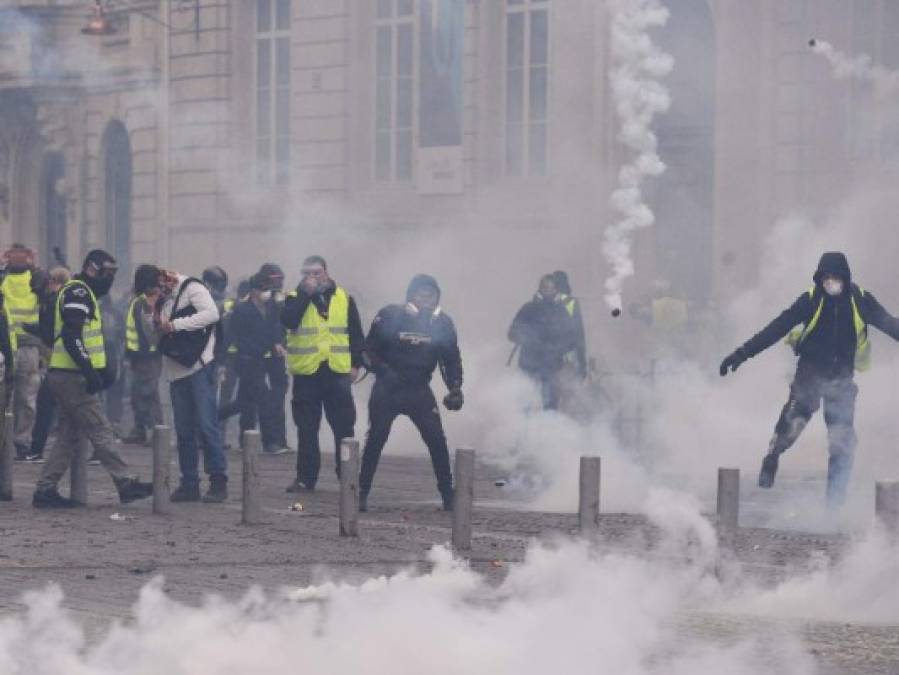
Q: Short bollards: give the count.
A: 9